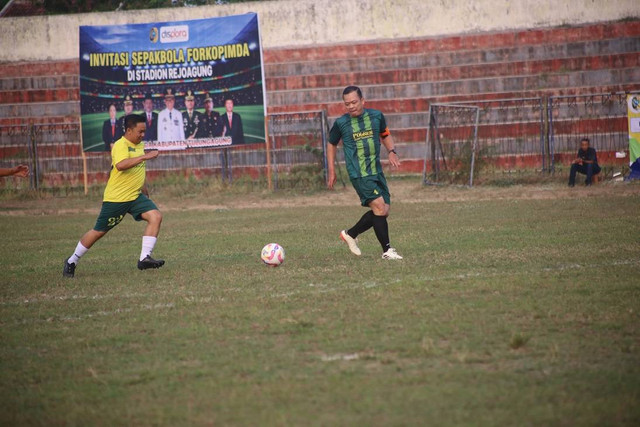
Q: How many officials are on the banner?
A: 7